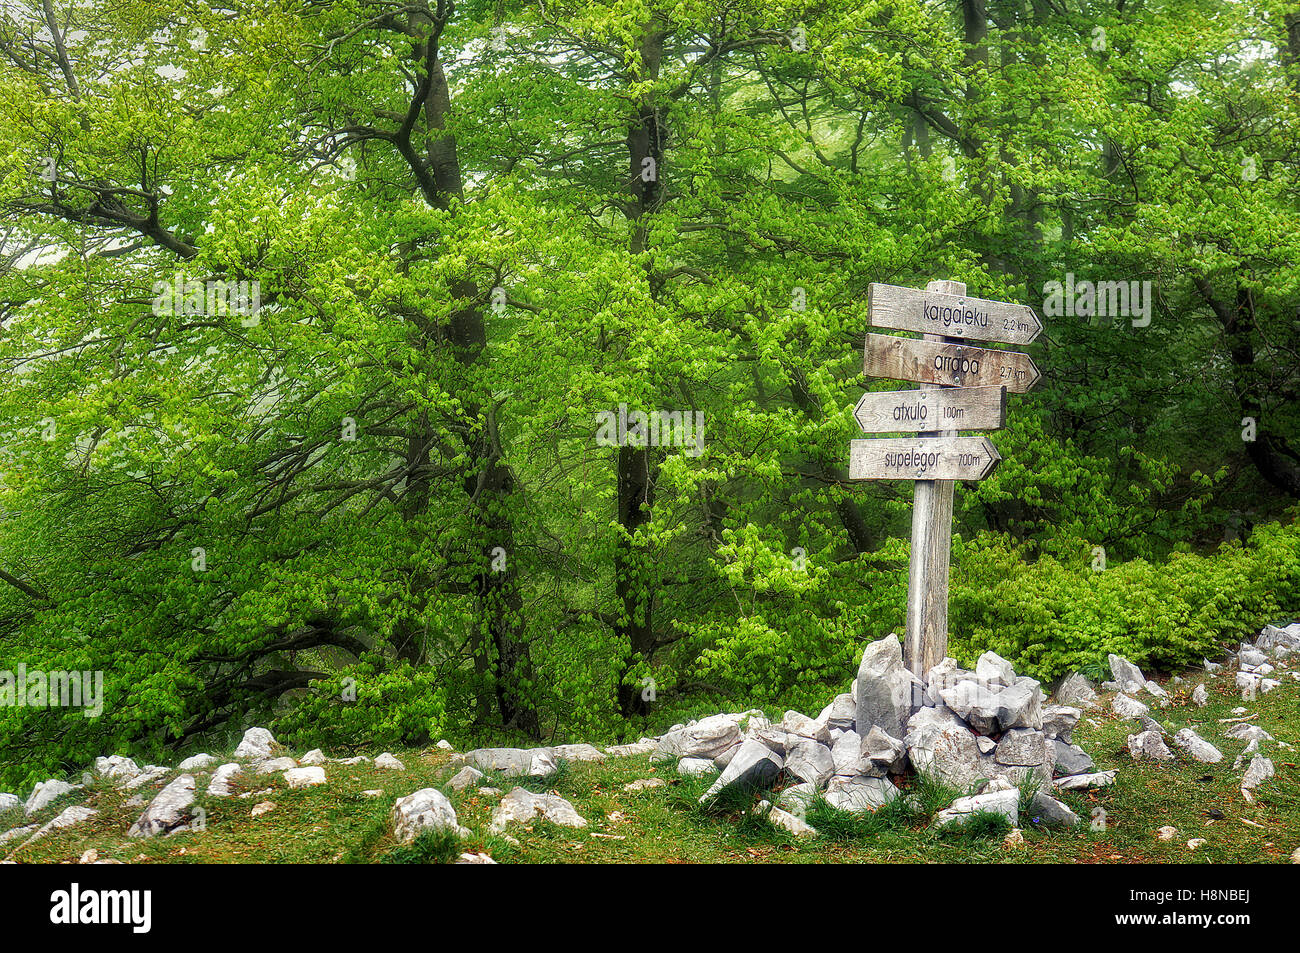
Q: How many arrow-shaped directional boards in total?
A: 4